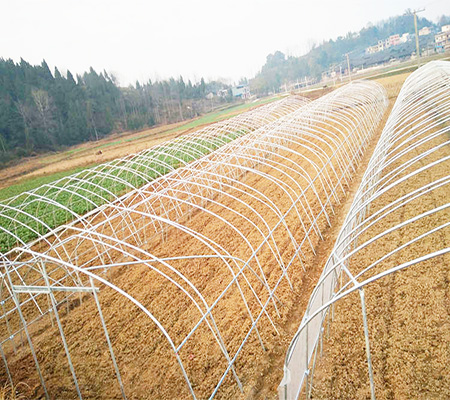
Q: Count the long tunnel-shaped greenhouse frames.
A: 3